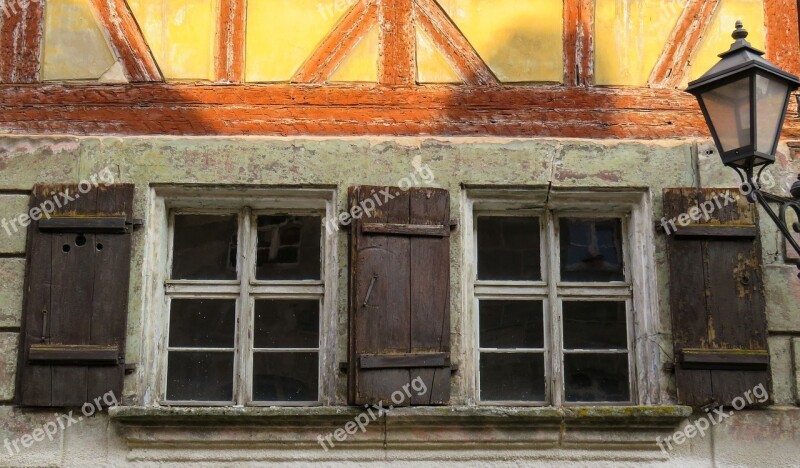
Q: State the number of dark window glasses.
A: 12